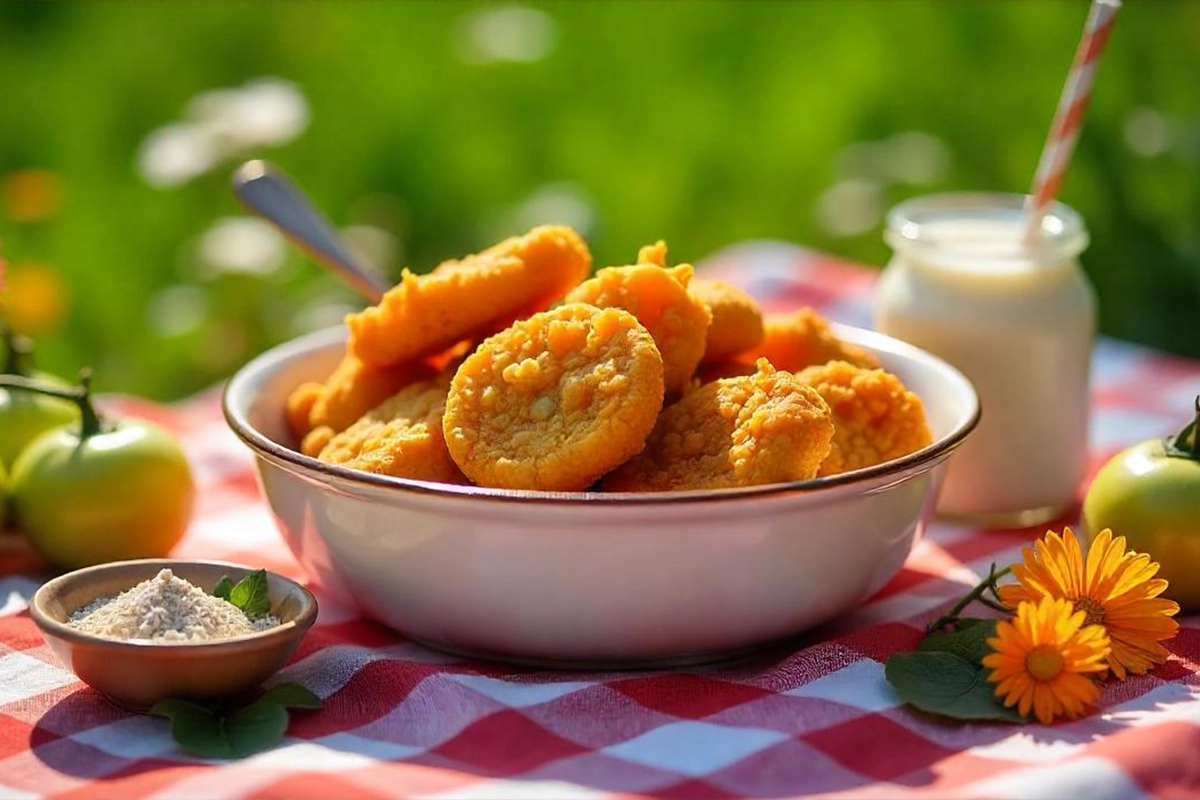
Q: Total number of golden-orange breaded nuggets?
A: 9